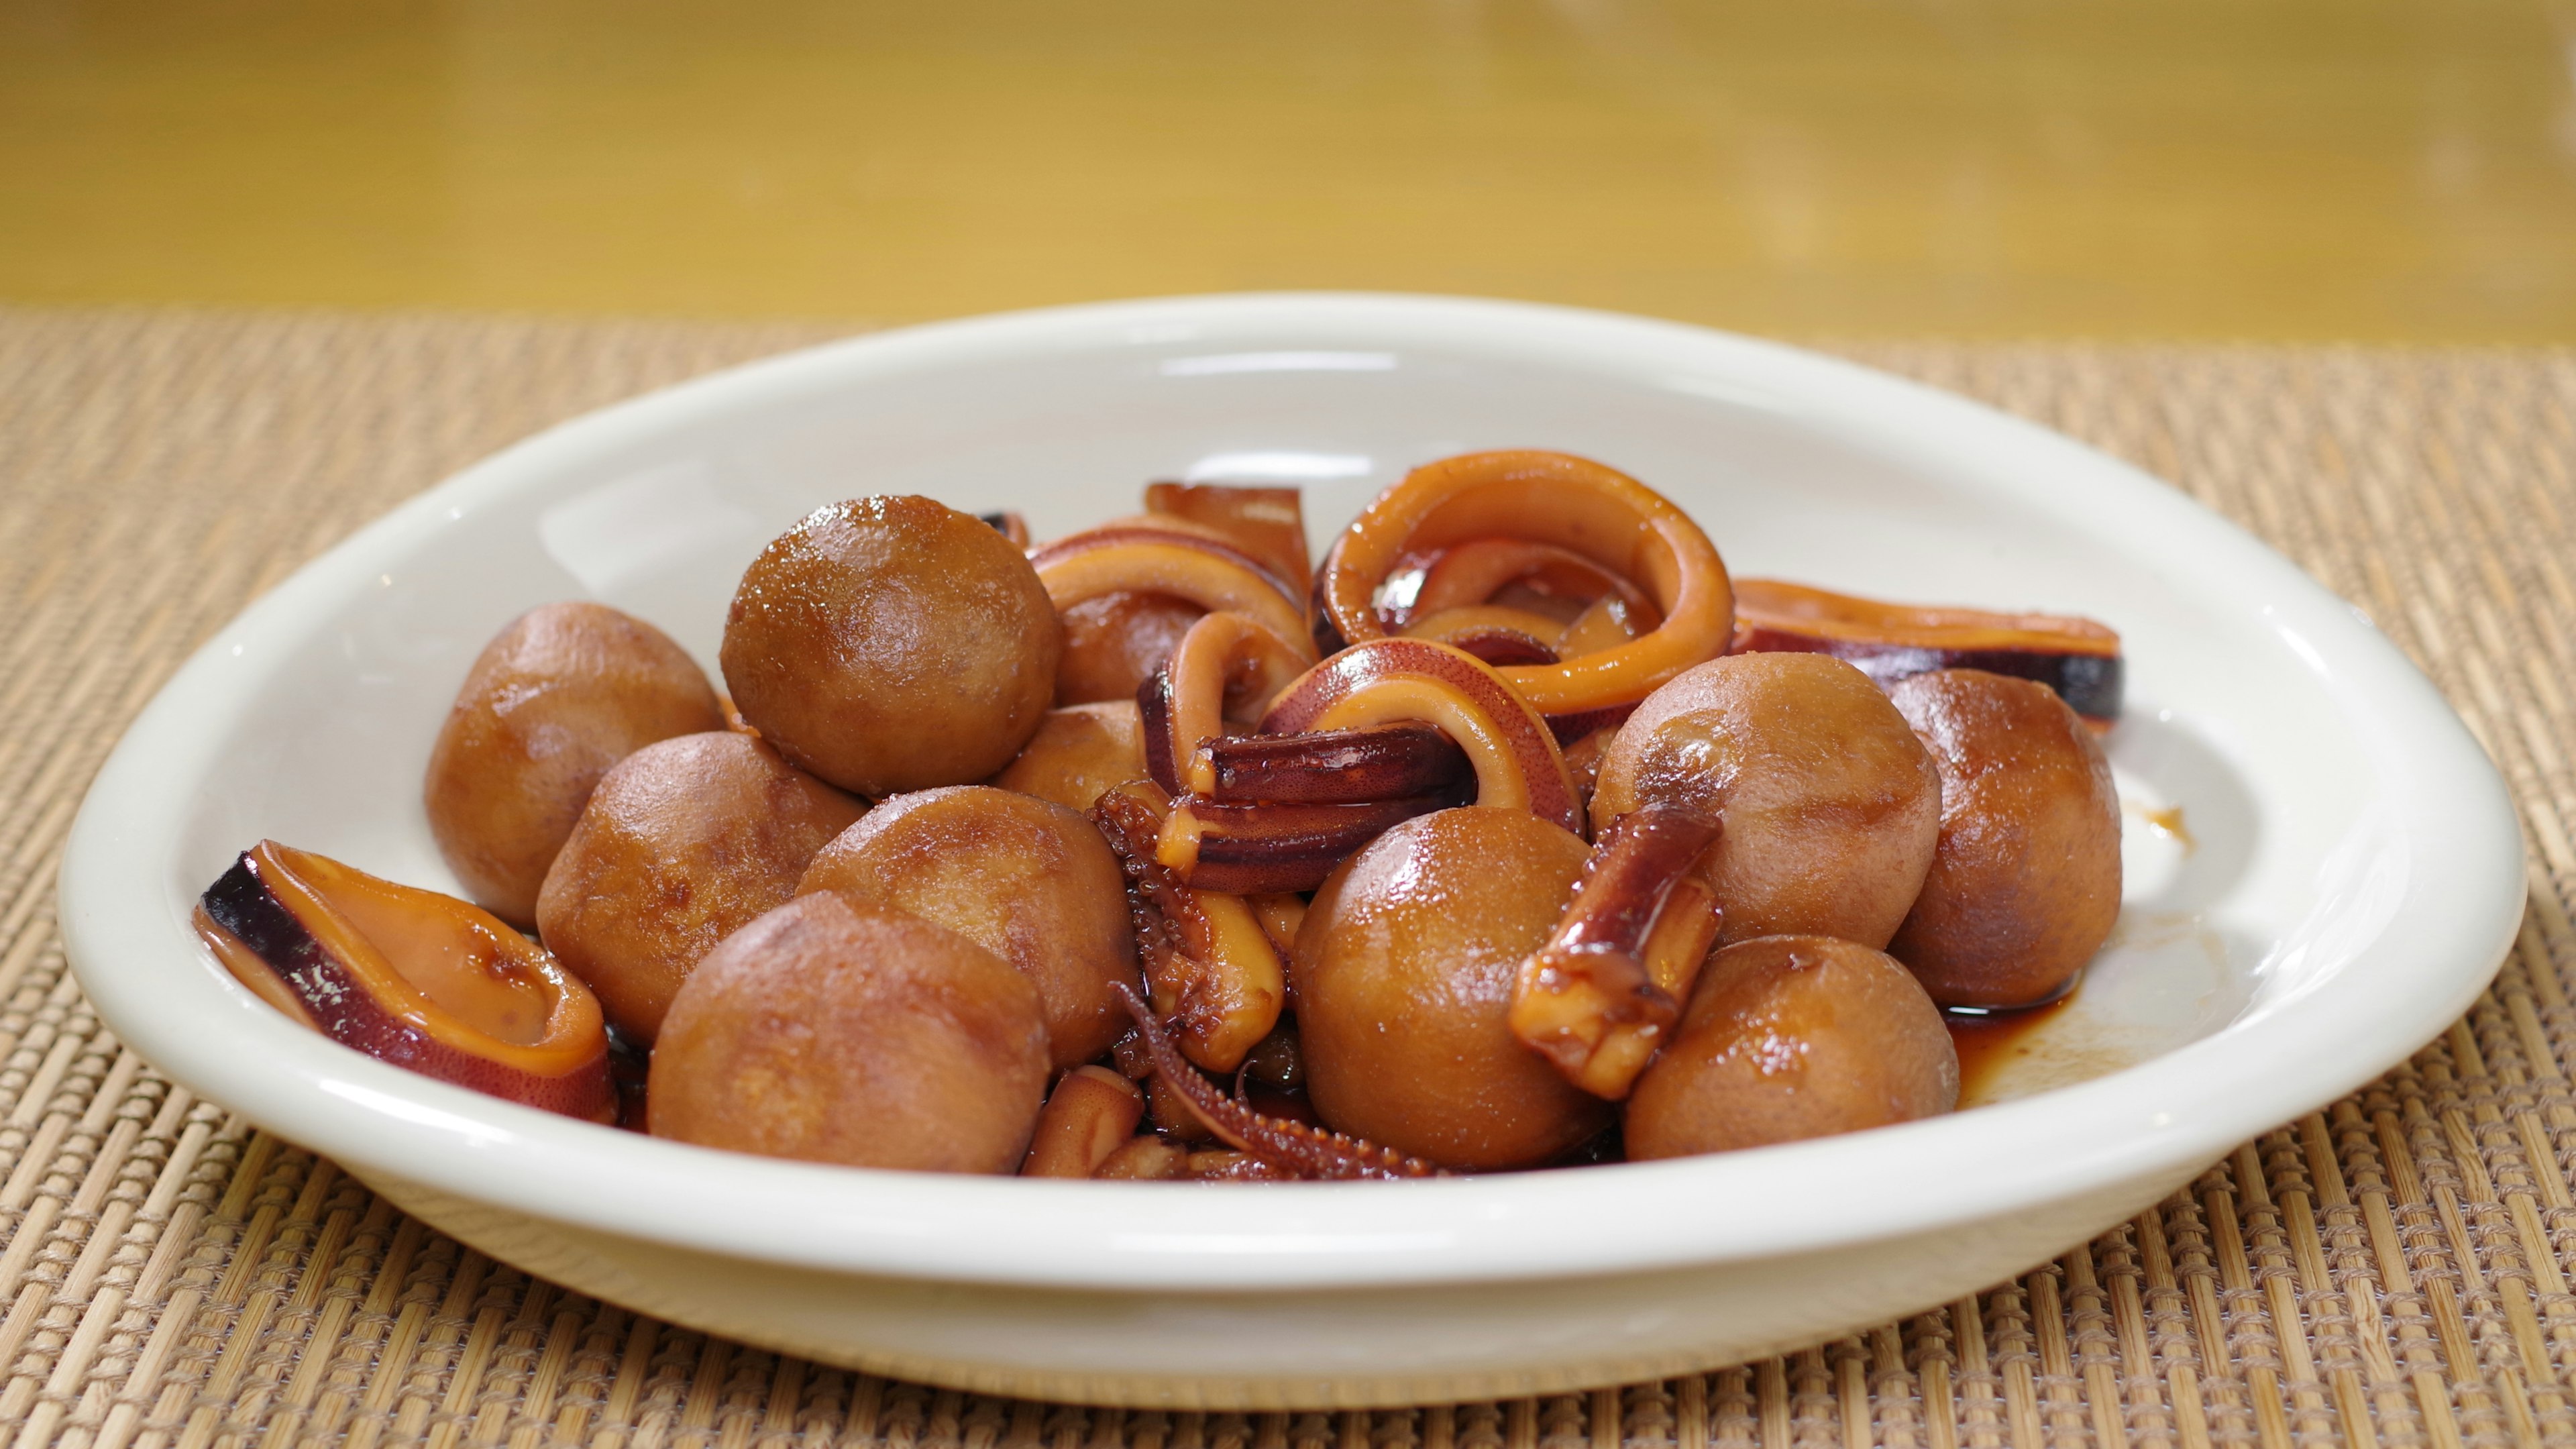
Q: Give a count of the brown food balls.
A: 11